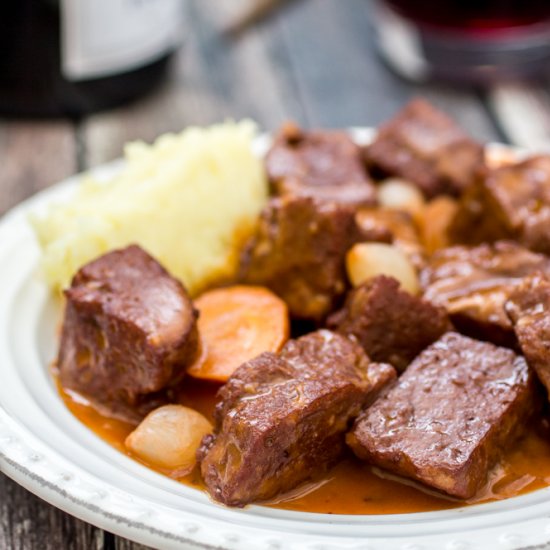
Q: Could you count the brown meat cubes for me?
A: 10